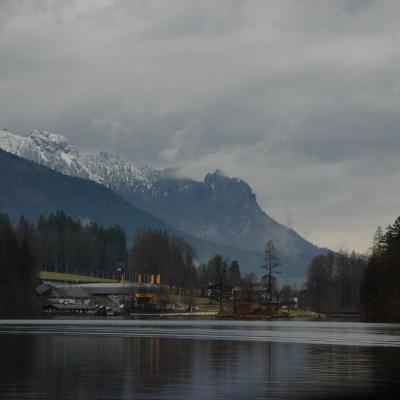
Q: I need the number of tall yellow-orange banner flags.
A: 4